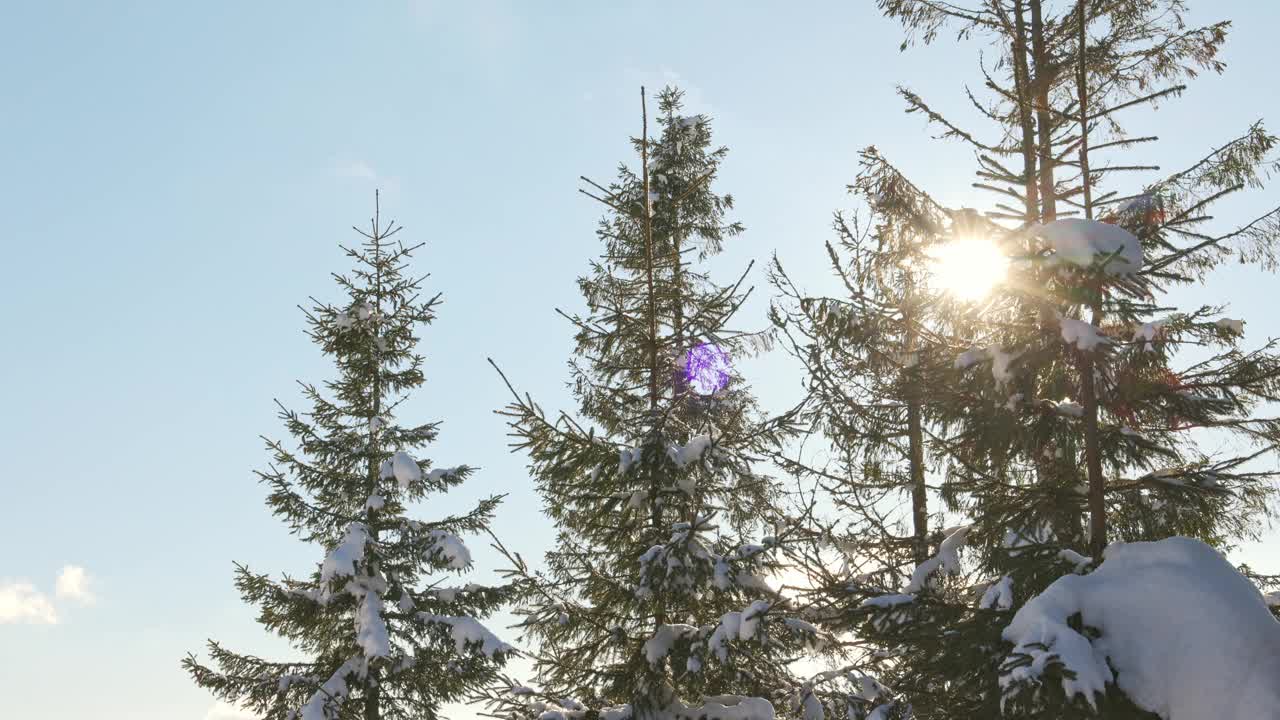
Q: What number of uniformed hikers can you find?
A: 0